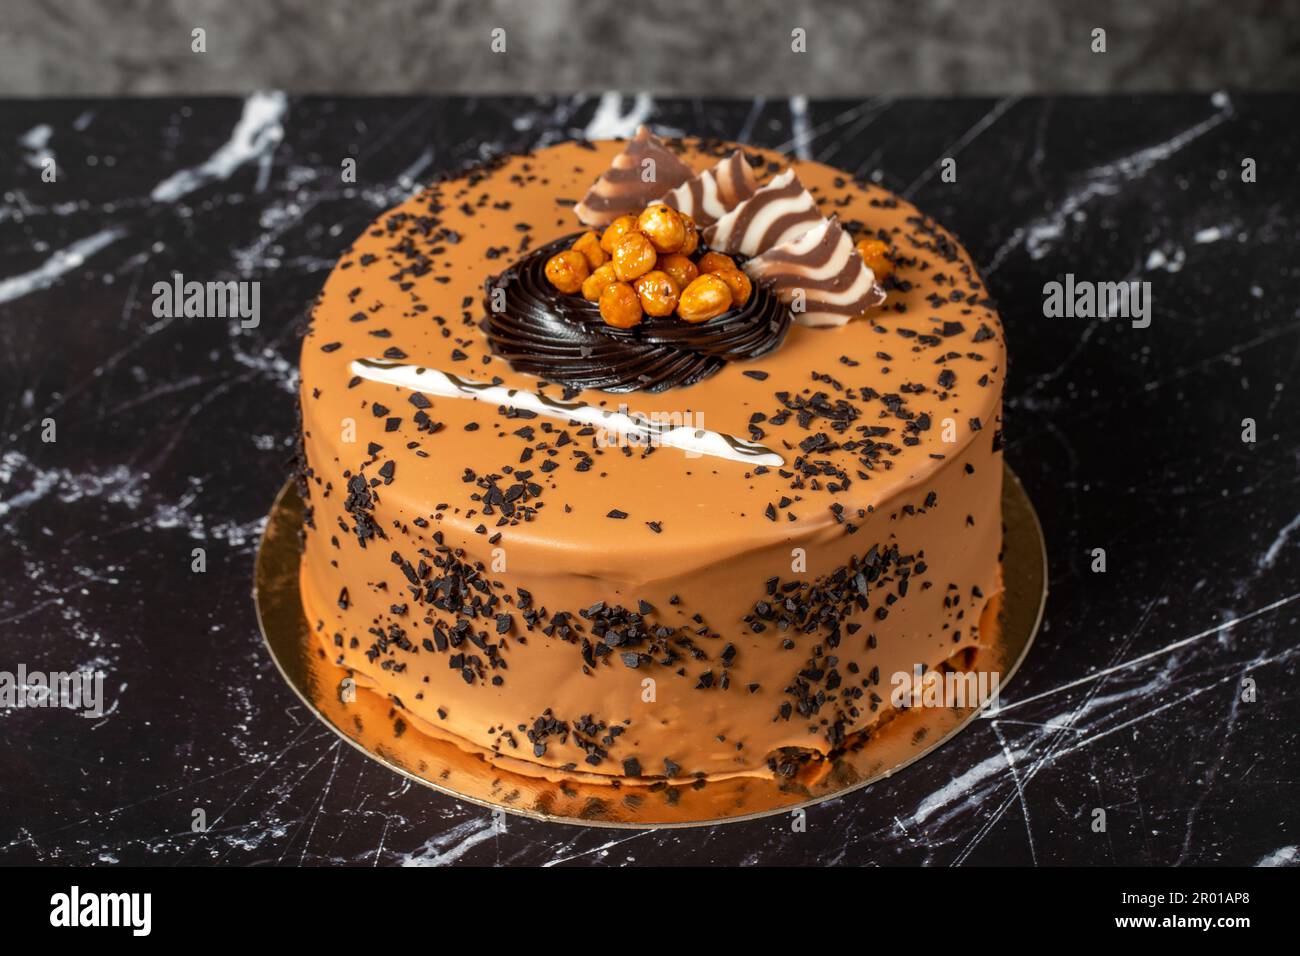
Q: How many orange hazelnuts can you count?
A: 14